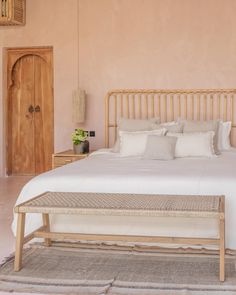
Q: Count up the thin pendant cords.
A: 1